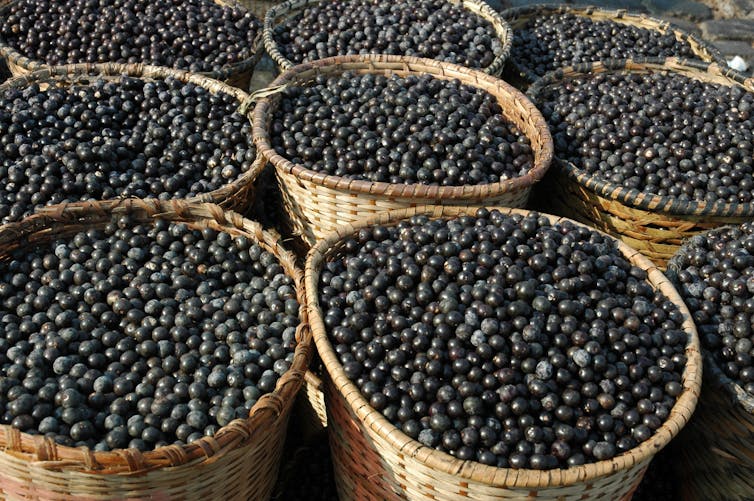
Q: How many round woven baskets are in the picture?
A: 9